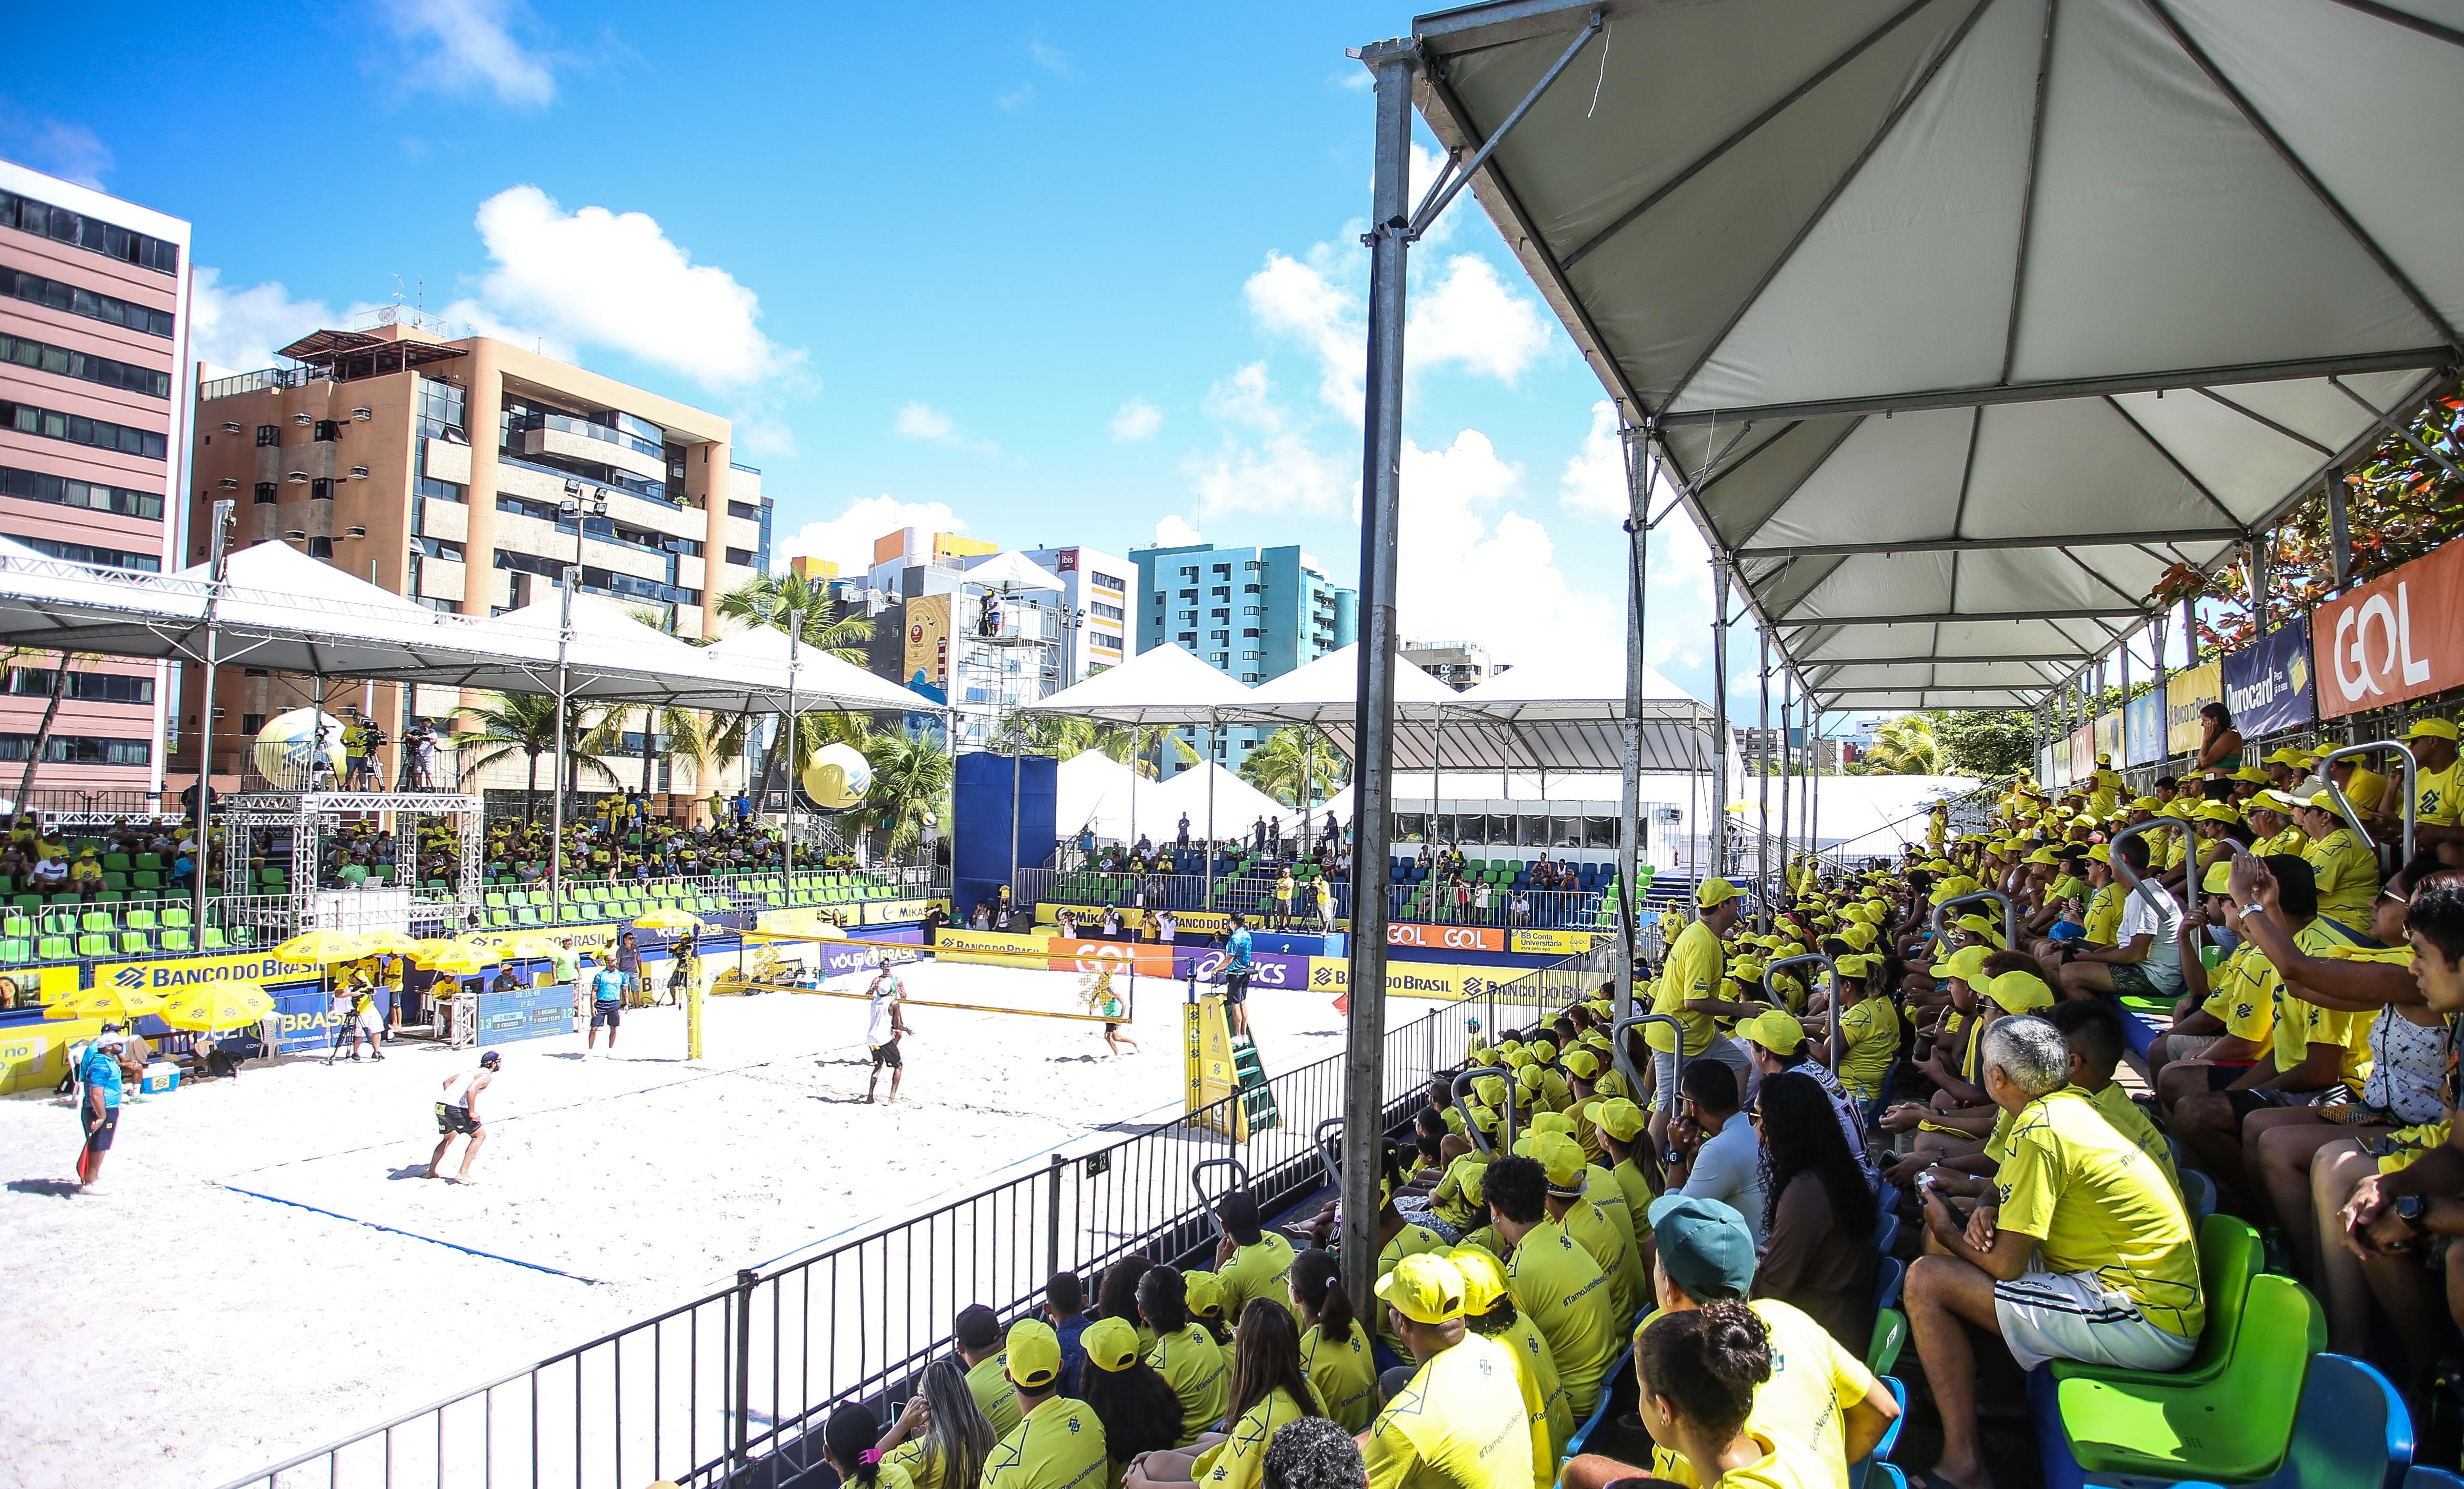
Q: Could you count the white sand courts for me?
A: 1